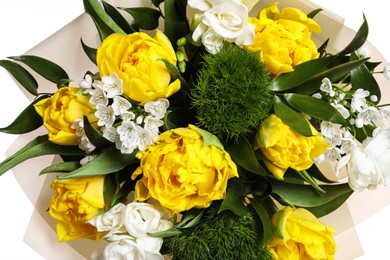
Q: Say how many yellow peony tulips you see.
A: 7